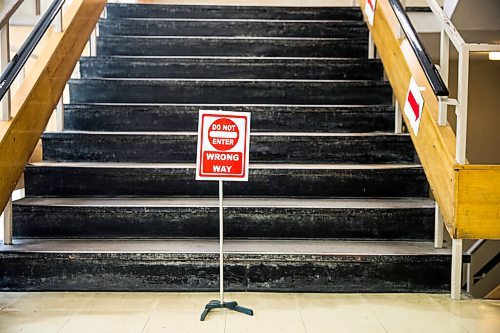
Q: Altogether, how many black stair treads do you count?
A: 10